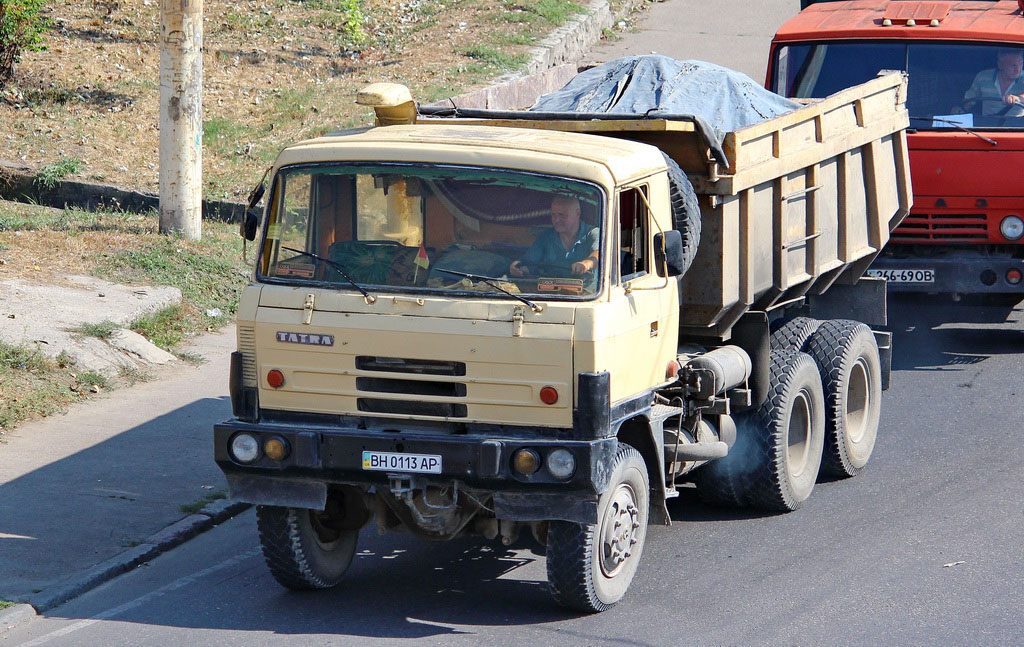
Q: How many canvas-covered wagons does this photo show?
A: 1